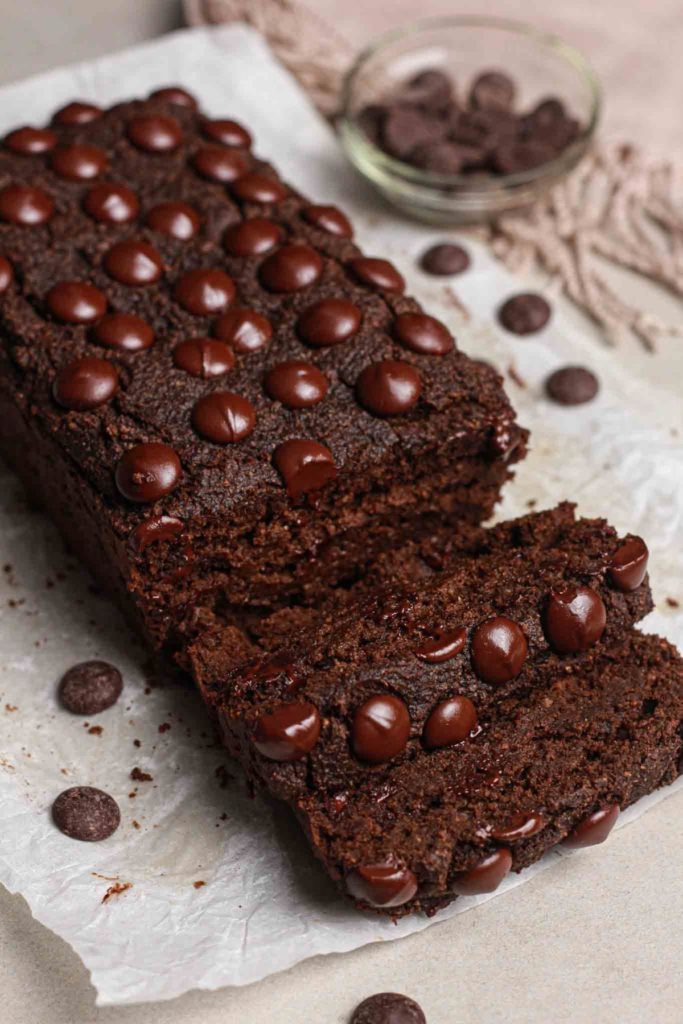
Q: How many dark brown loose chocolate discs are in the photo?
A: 6